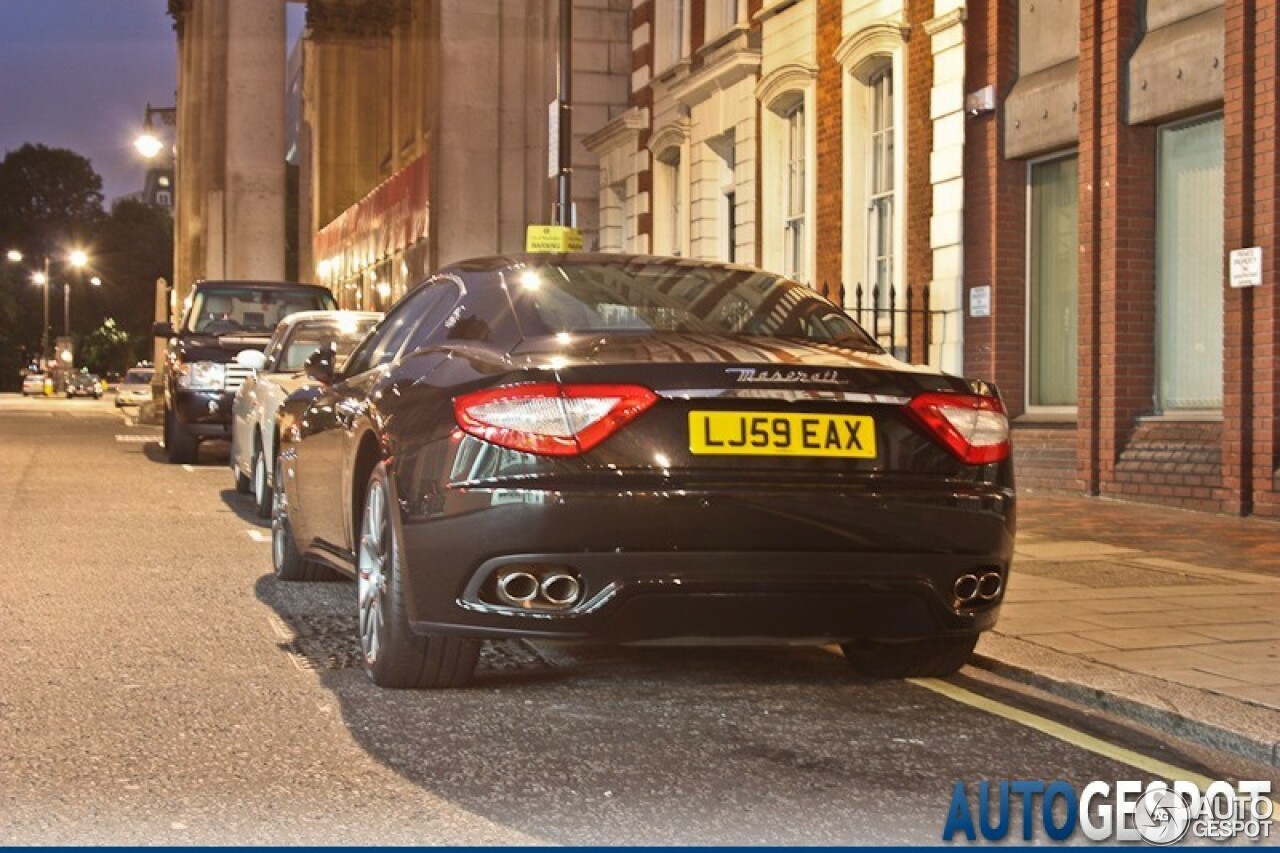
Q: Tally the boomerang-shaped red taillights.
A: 2